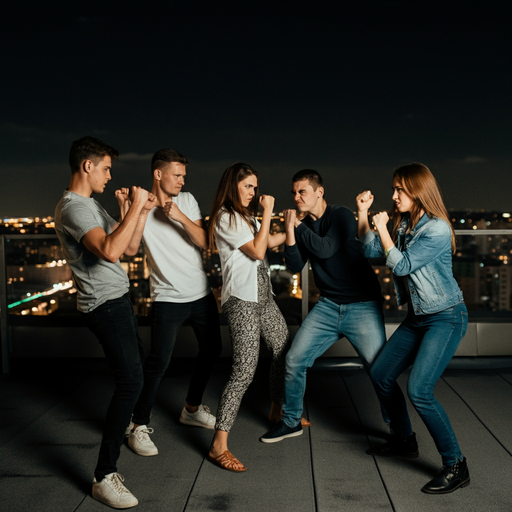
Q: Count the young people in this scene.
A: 5